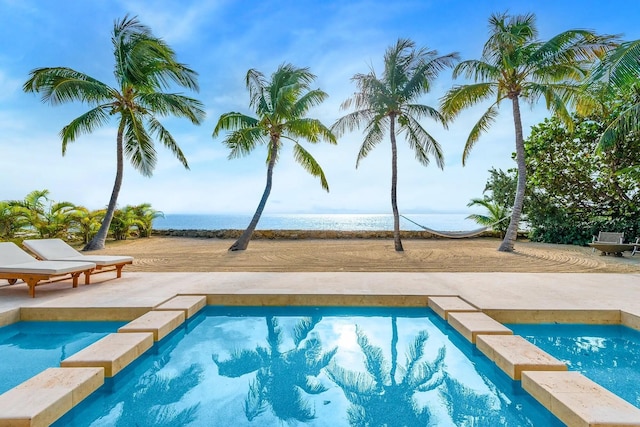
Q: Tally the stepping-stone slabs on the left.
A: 4